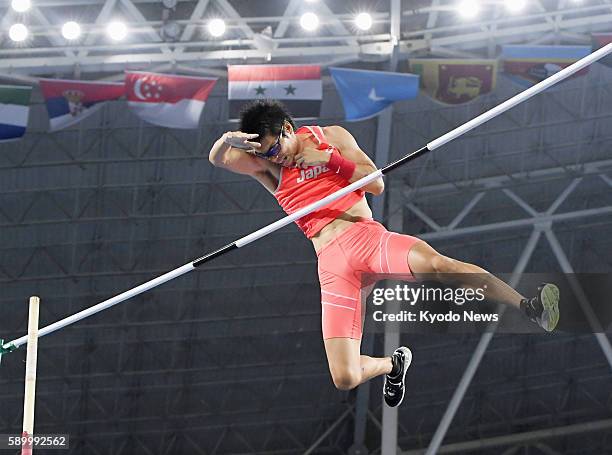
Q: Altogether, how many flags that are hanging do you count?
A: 8